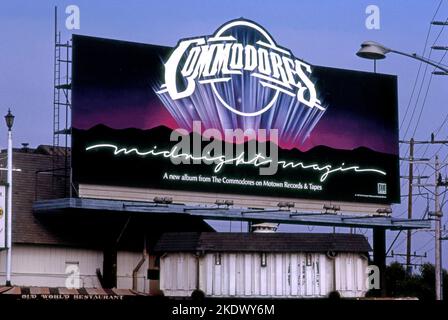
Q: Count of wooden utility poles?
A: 2